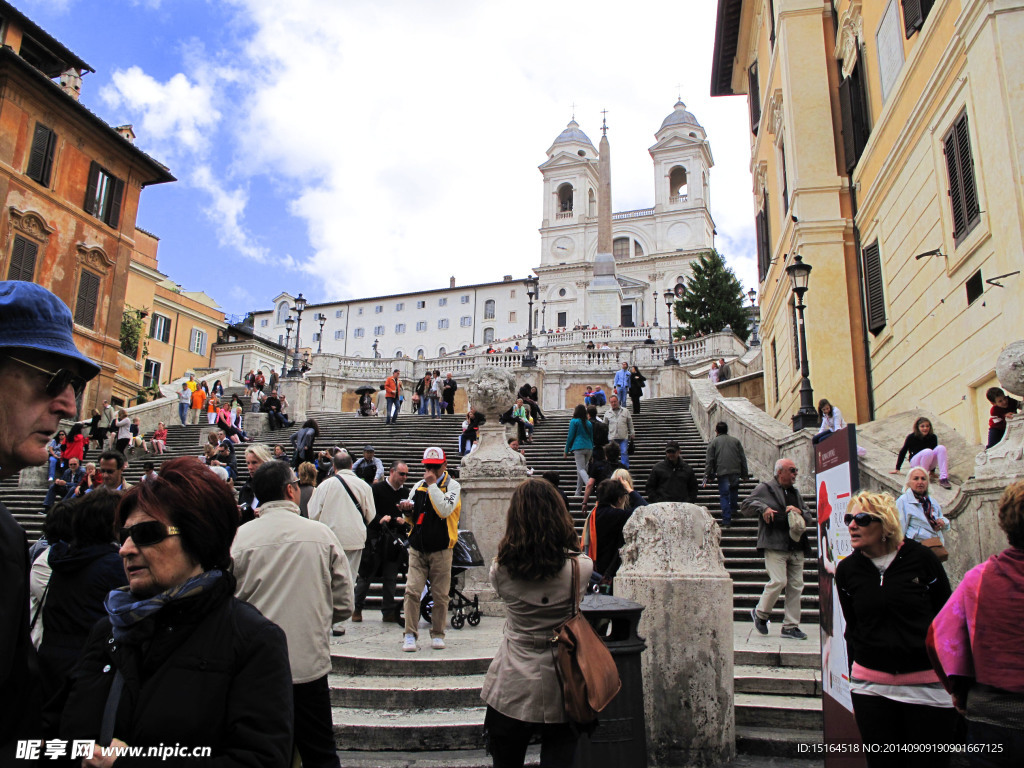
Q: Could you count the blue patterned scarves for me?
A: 1